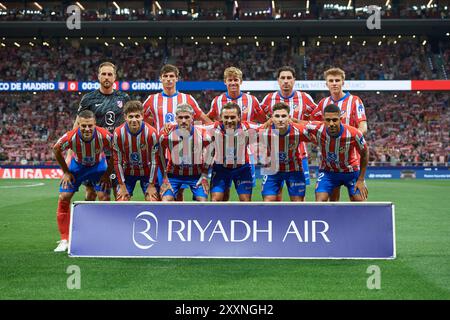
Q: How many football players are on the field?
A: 11